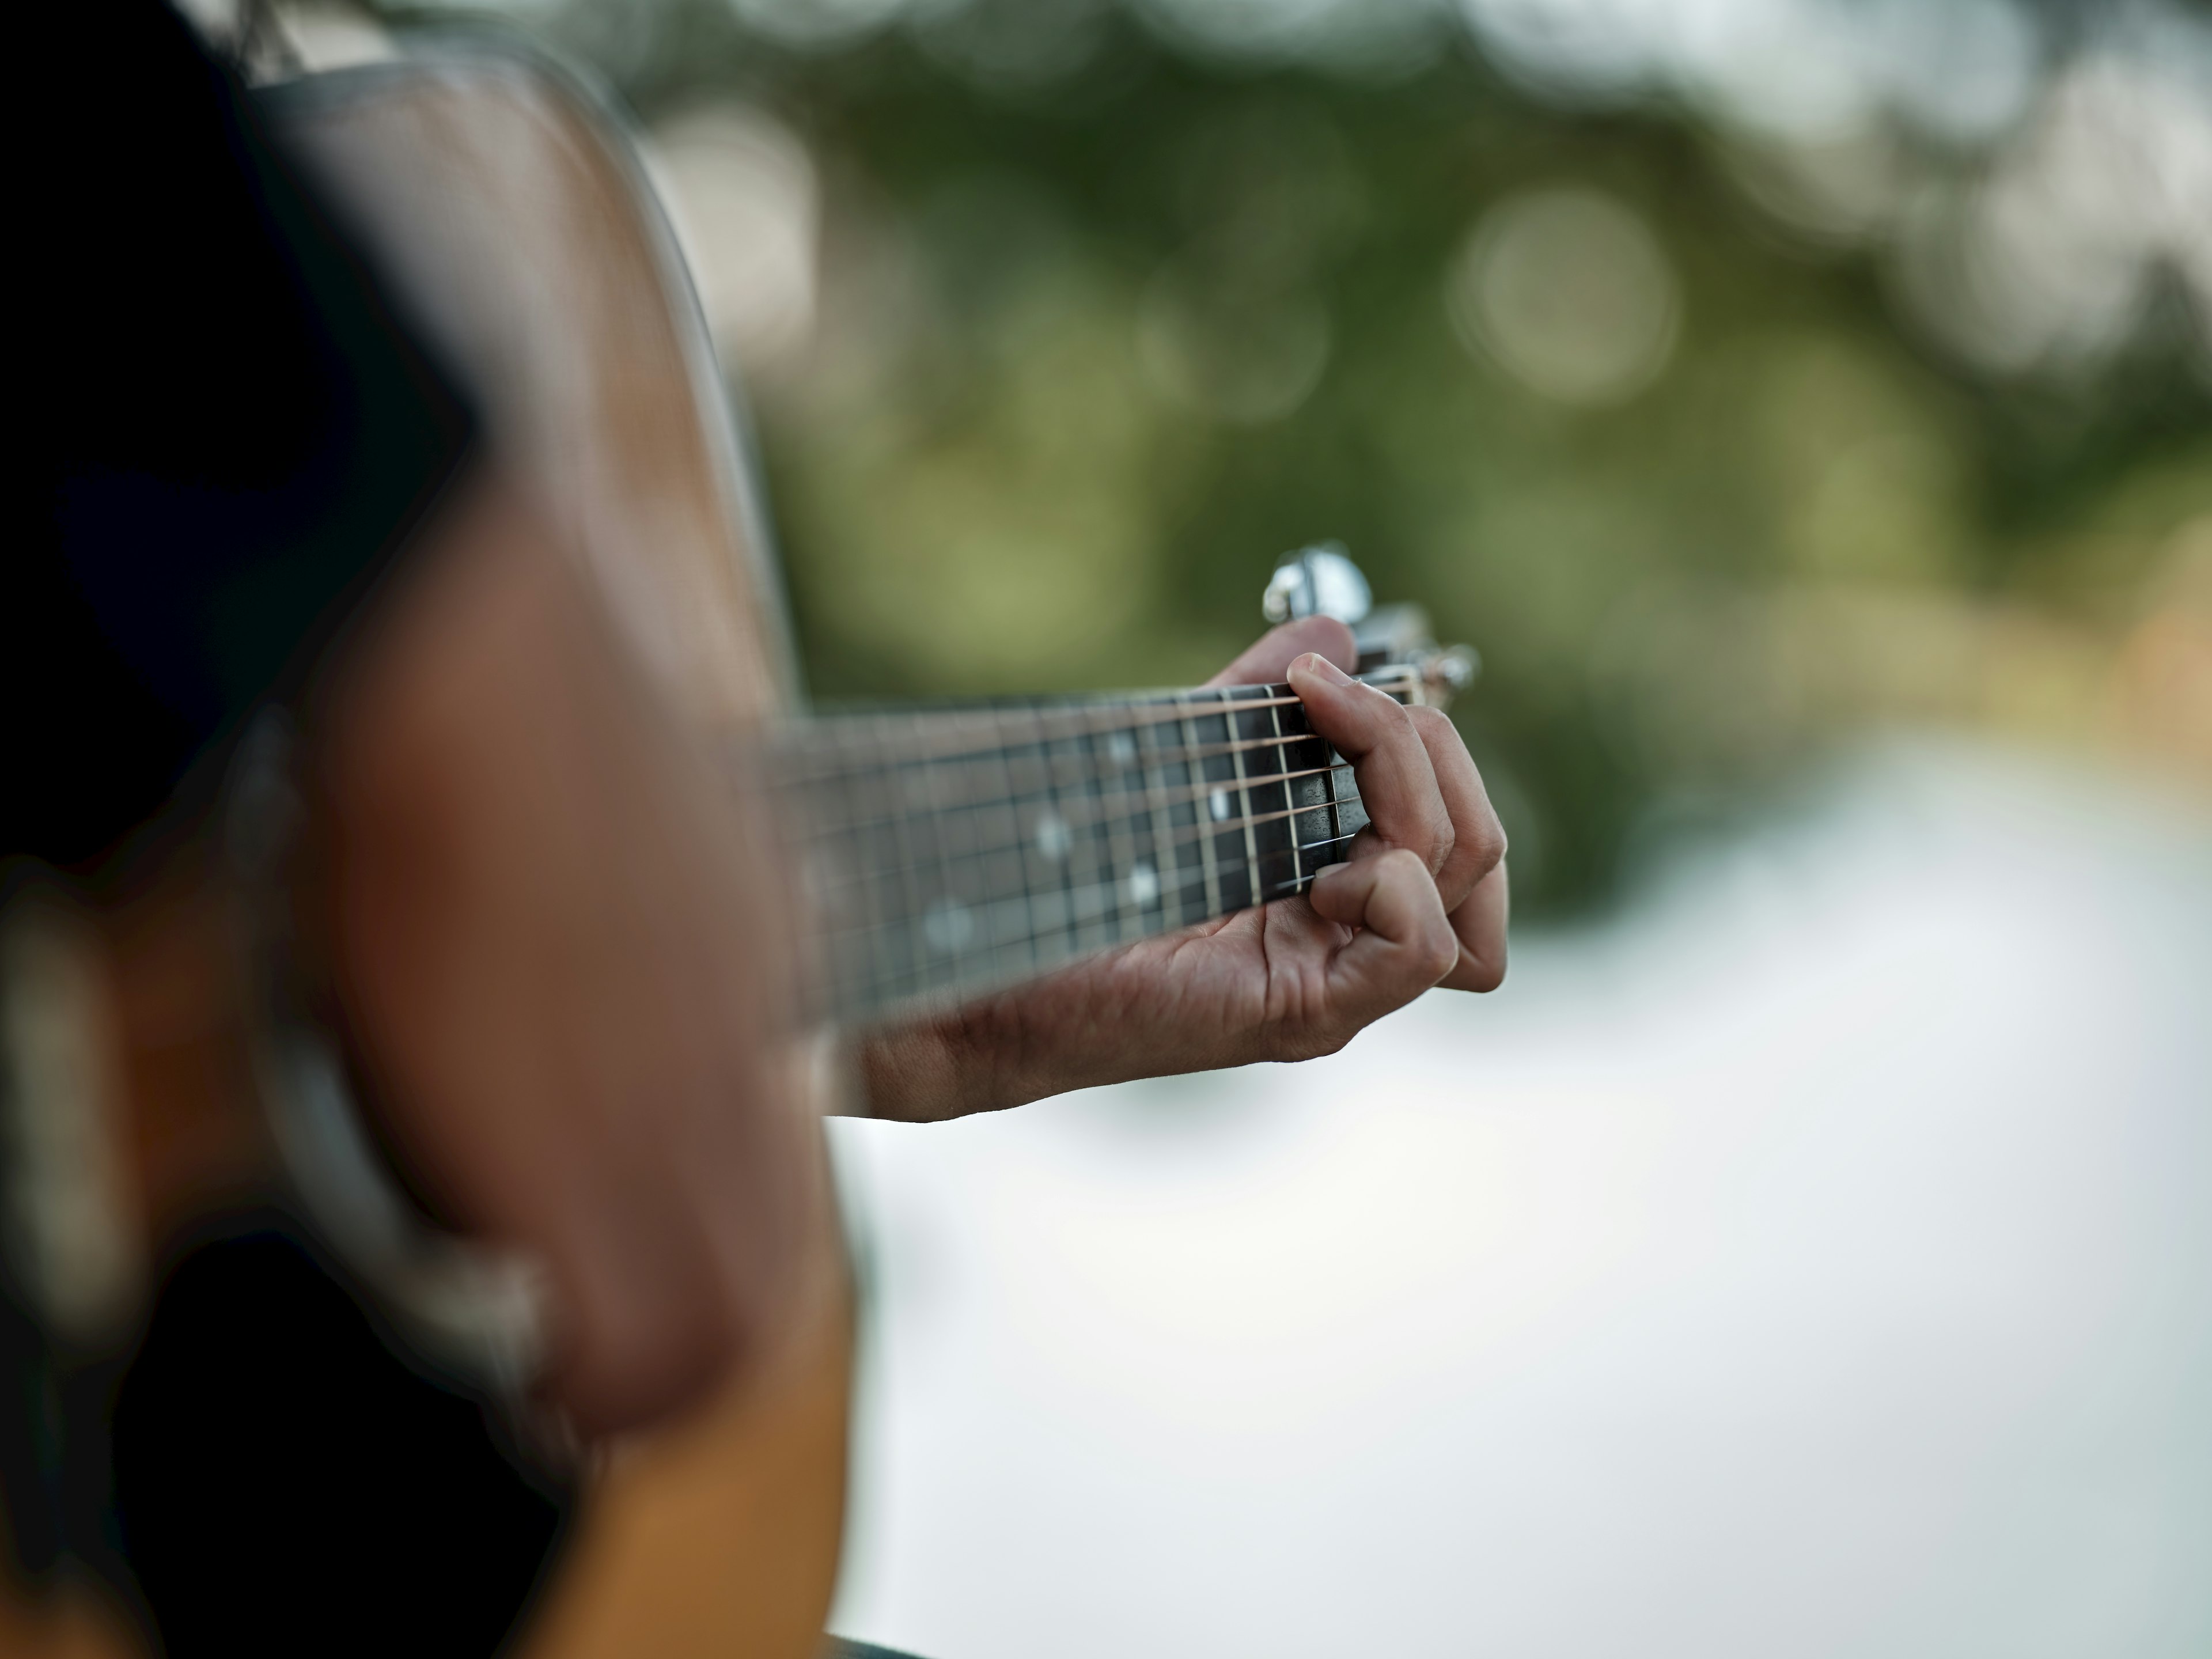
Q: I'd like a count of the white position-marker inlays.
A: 5